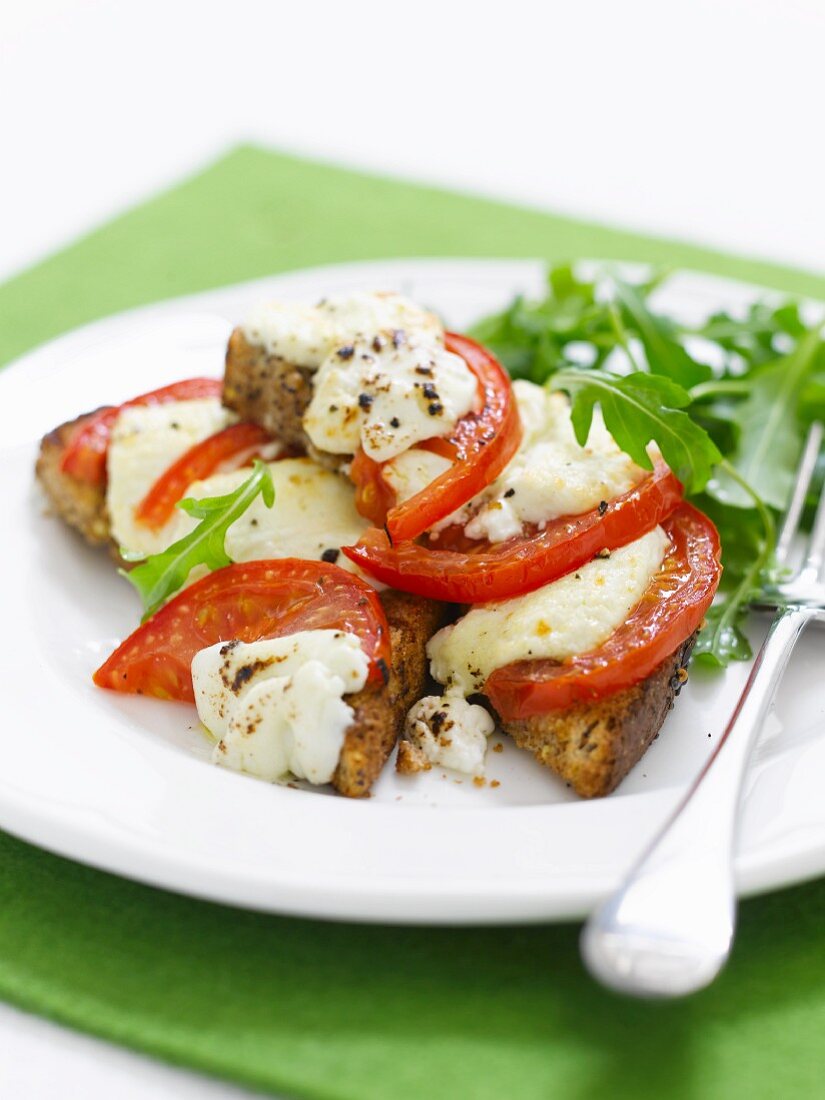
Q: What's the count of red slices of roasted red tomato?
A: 6